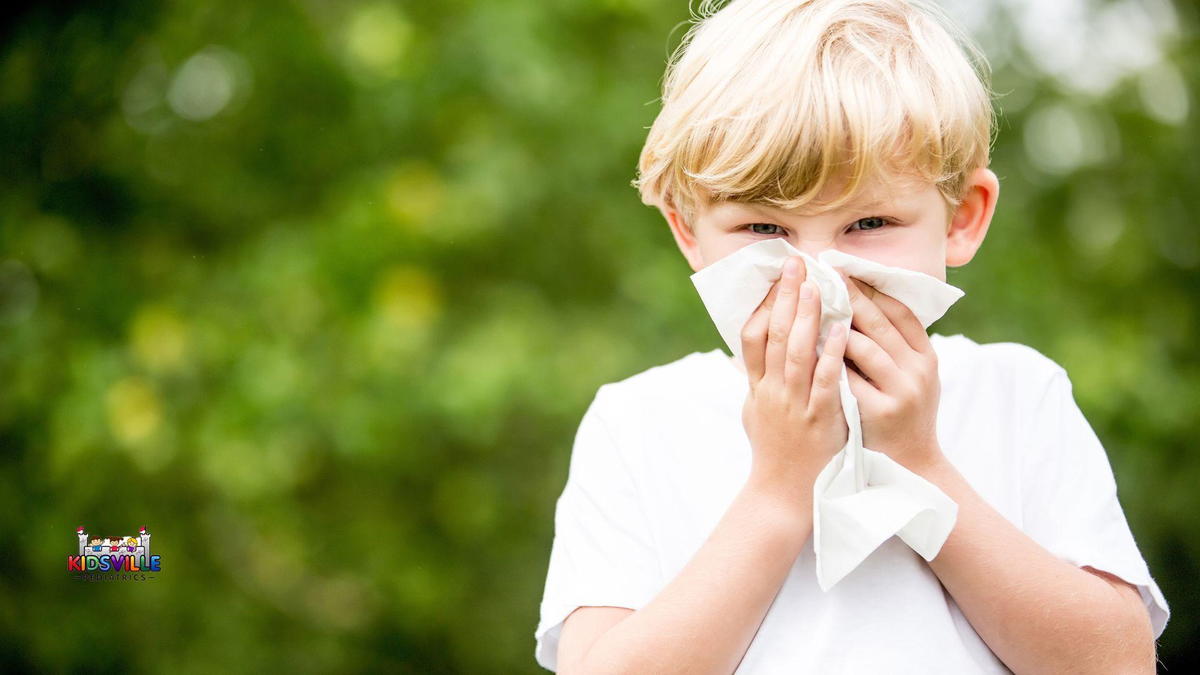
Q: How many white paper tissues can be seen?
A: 1